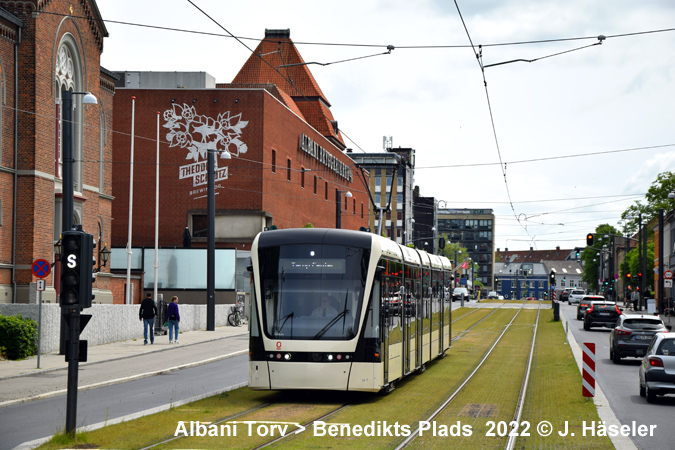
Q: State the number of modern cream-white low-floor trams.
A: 1